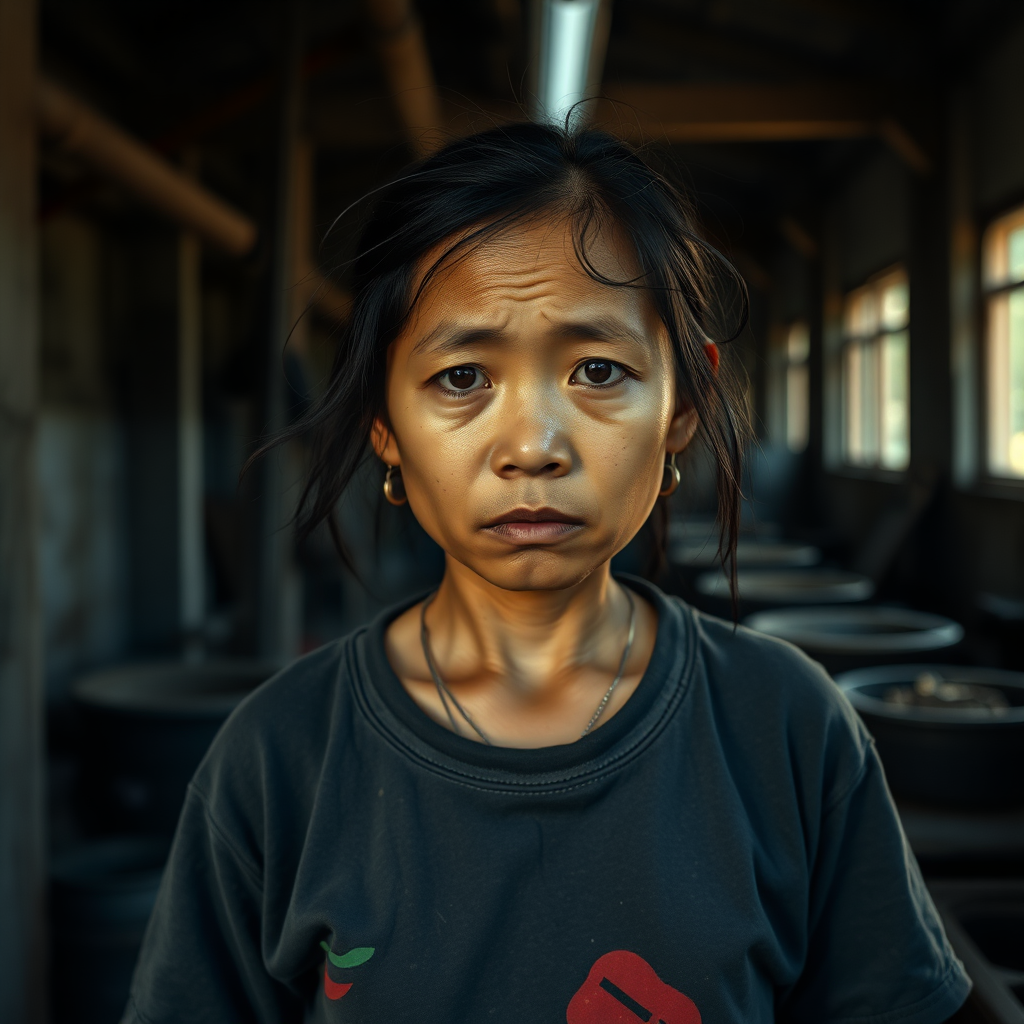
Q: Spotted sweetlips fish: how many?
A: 0